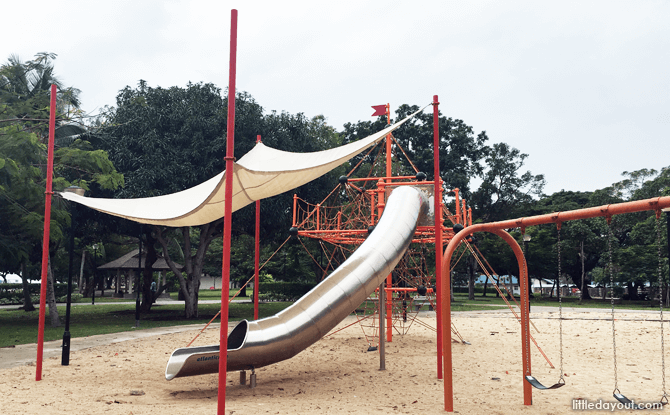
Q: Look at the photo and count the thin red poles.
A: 4